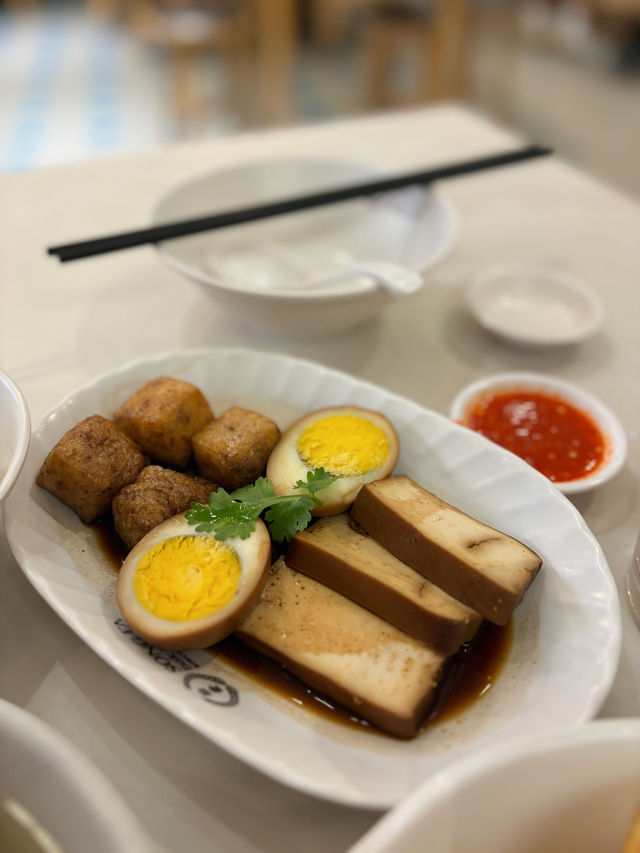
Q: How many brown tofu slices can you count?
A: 3